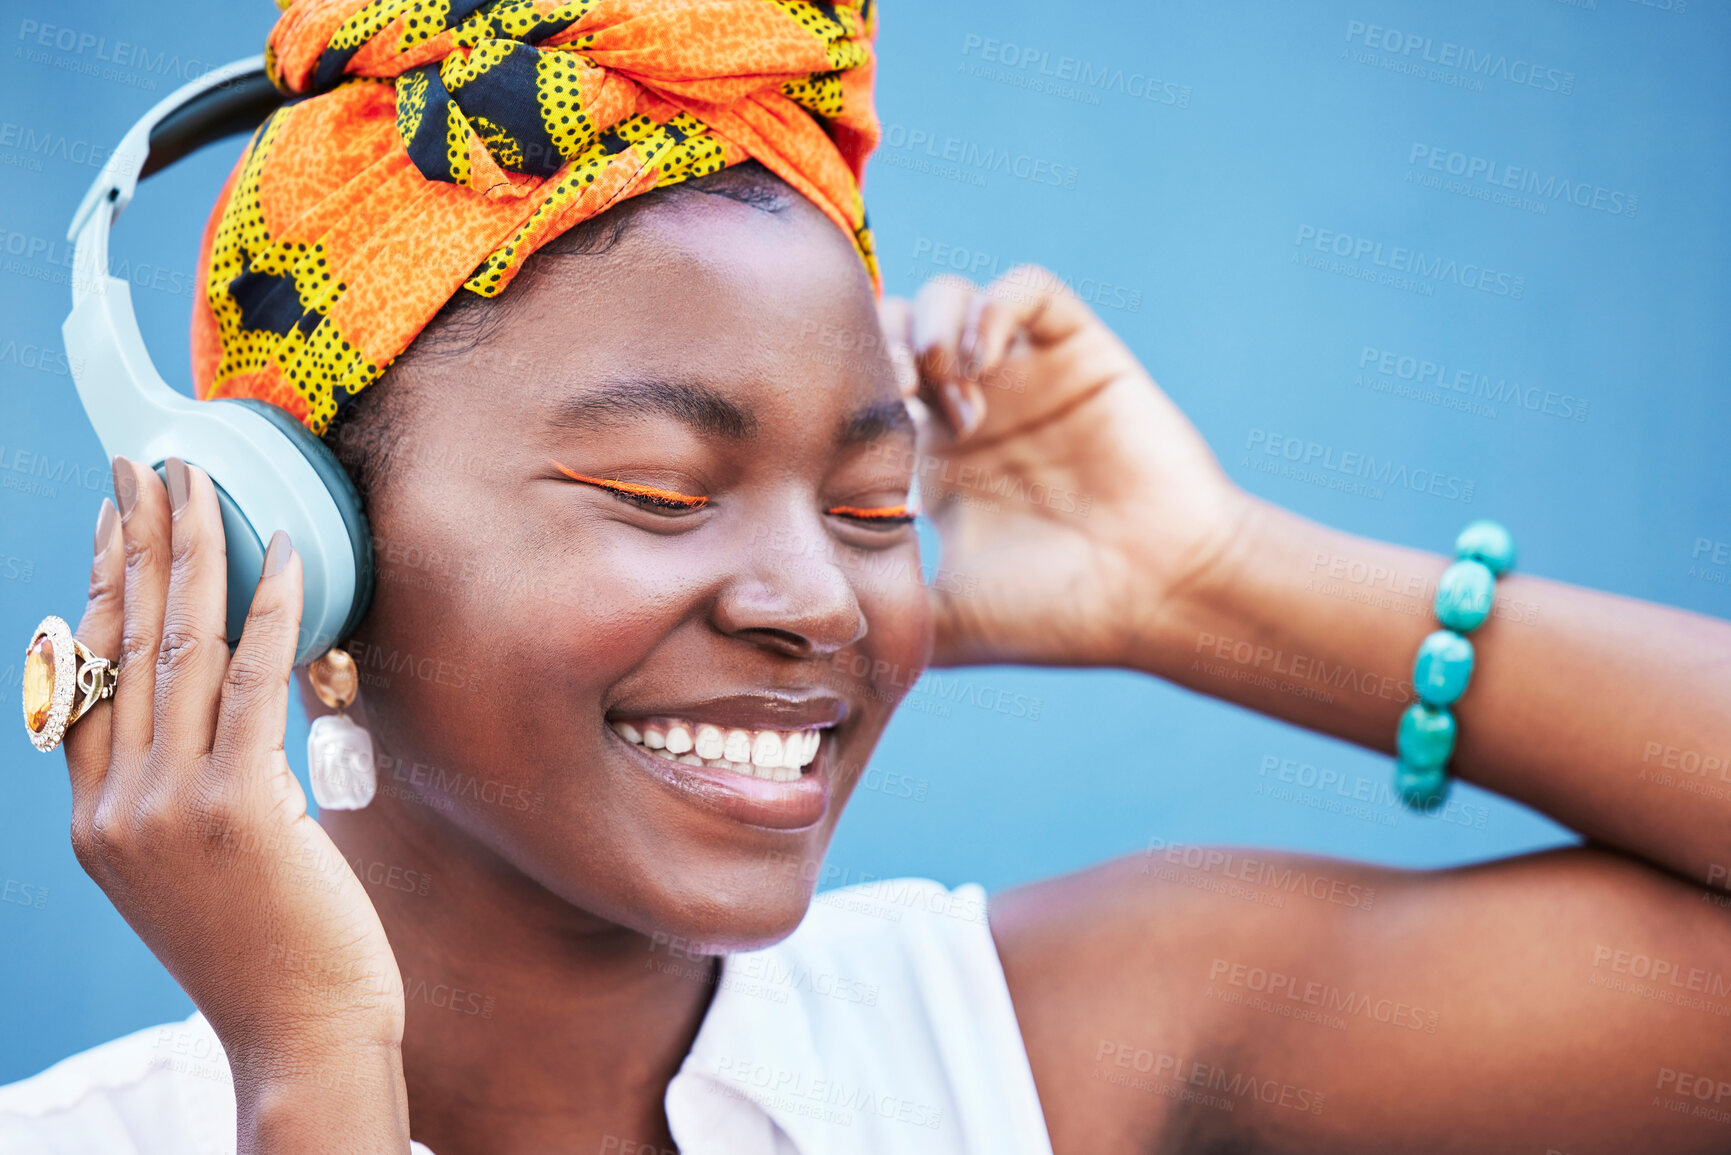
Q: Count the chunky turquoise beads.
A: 5